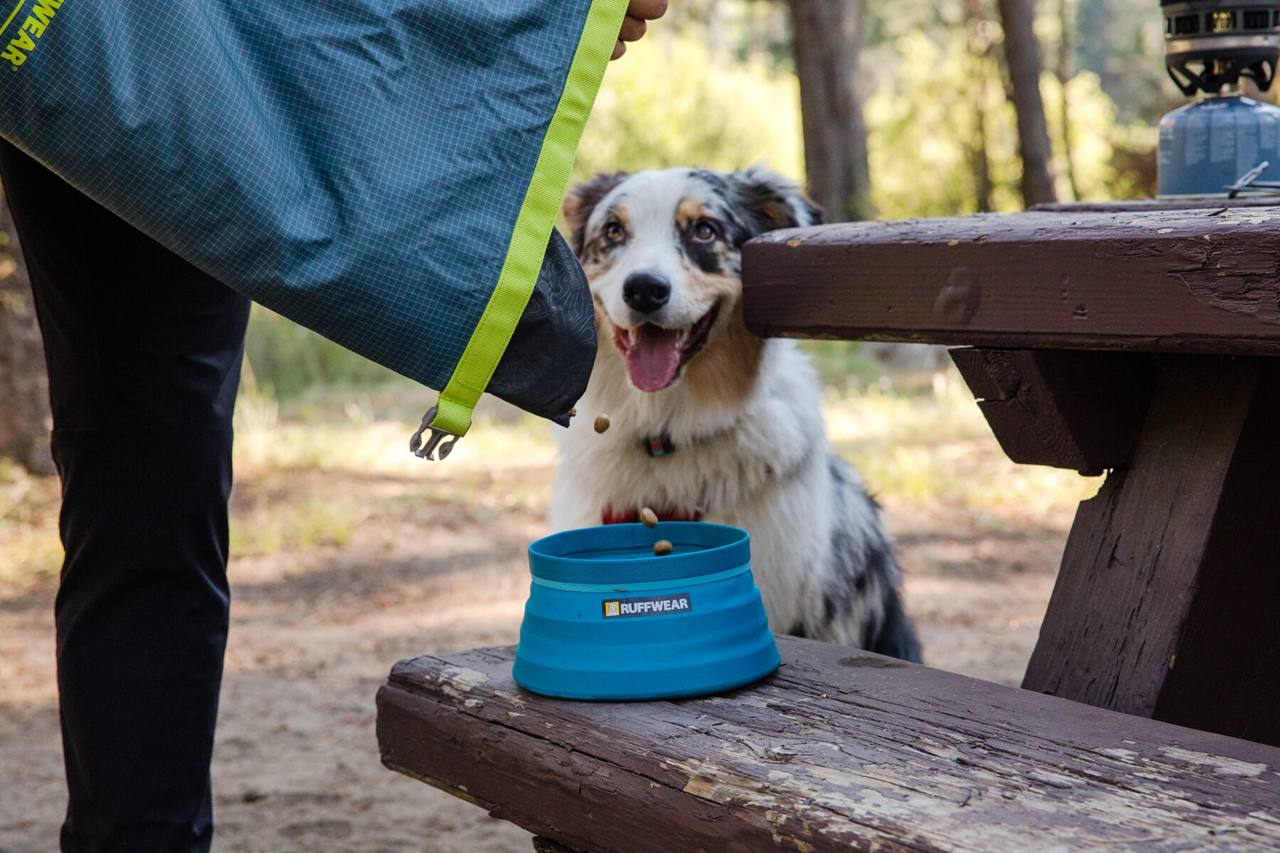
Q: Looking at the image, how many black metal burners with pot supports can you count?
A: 1